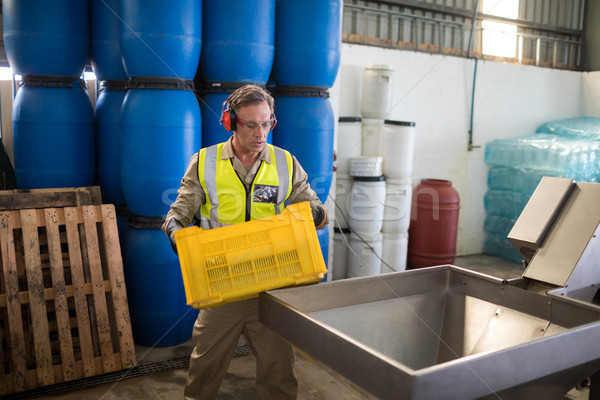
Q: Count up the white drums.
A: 10